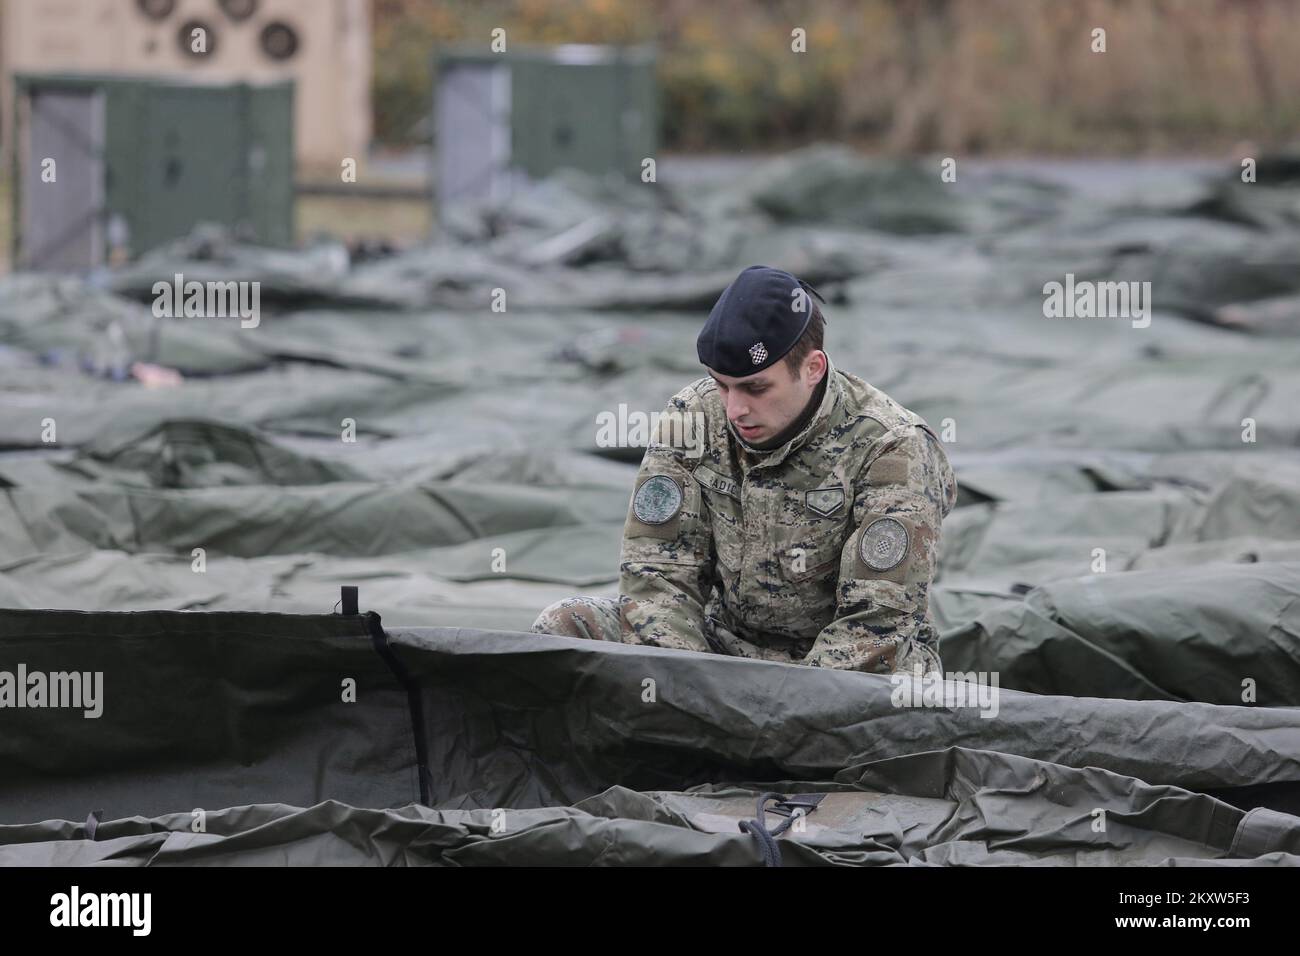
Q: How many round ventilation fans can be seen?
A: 4